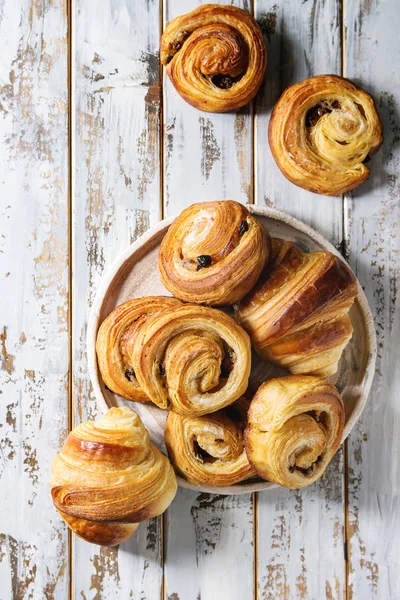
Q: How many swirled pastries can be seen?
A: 7